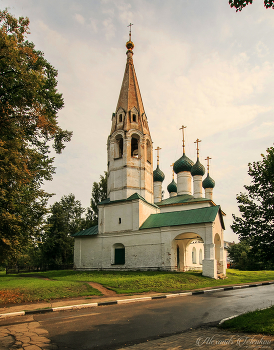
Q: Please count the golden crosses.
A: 6